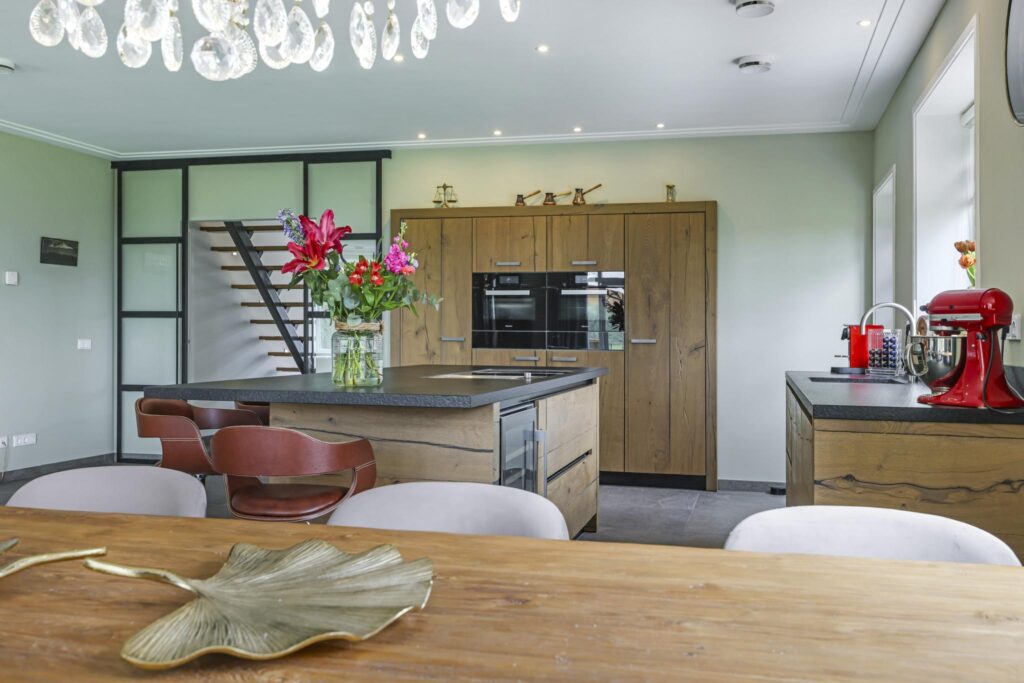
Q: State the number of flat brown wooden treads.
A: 9